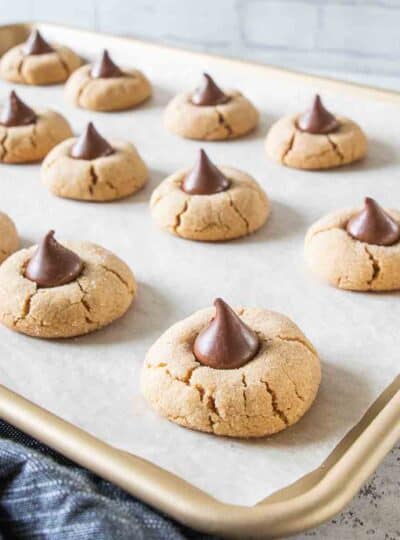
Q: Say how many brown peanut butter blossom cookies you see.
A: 11